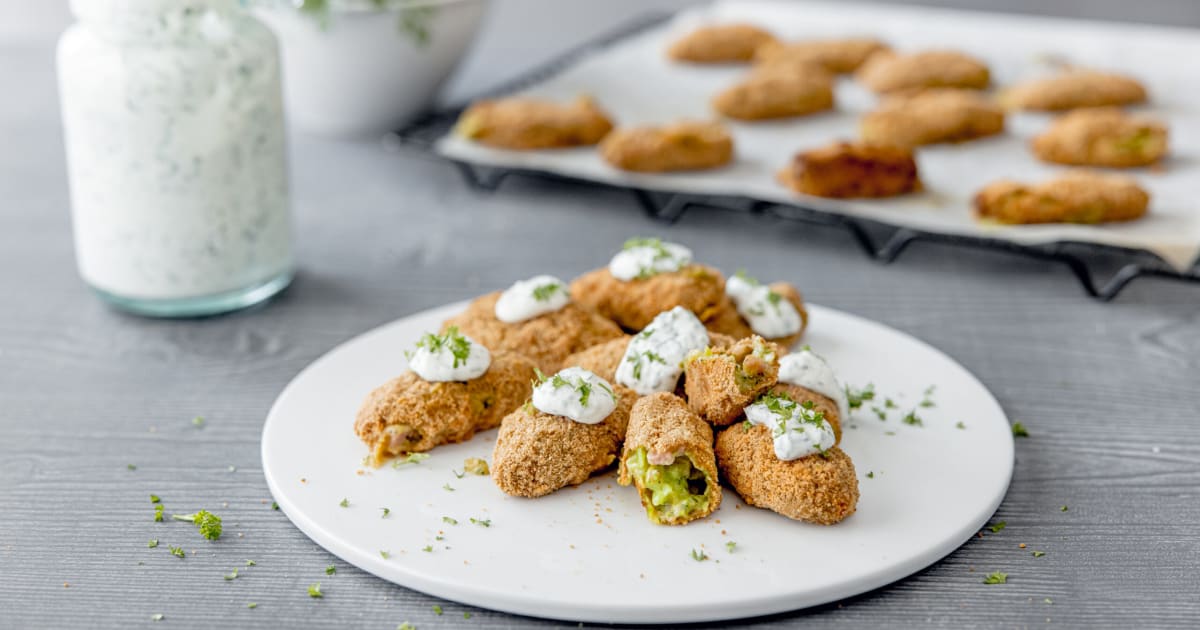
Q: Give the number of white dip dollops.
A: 8